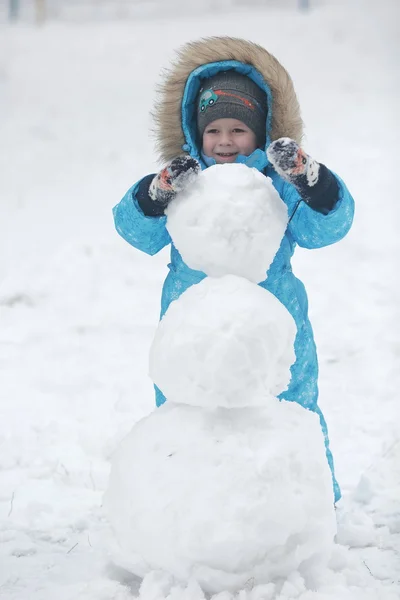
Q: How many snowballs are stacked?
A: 3